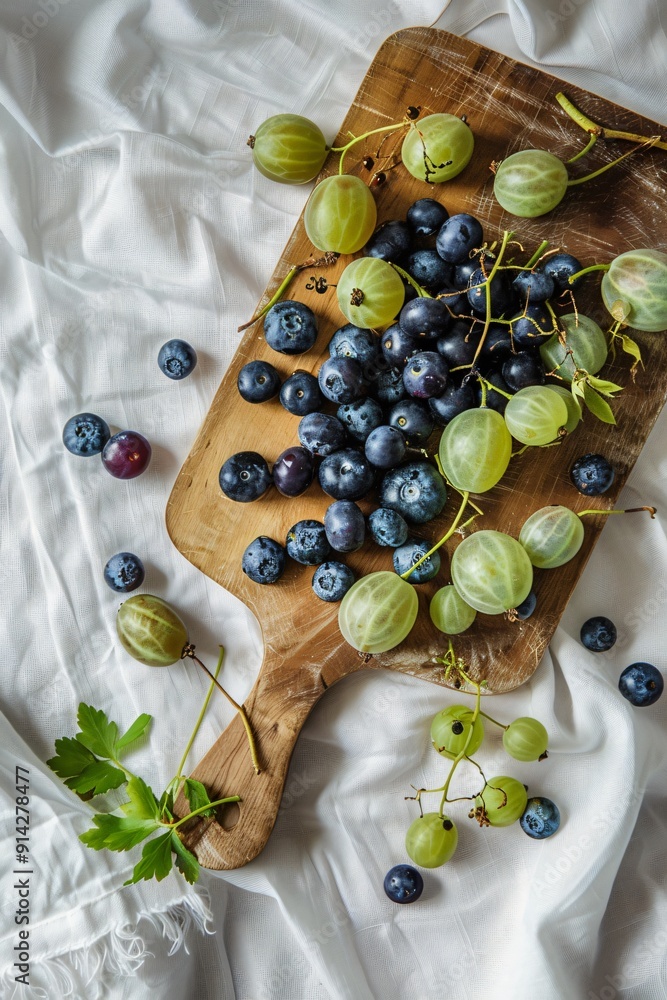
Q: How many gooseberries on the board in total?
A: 13